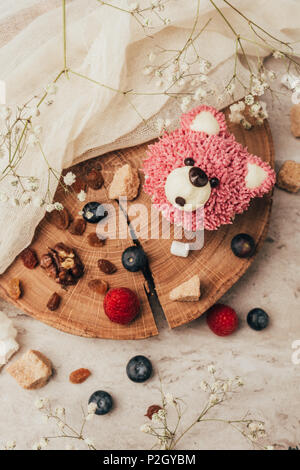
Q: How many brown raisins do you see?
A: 12